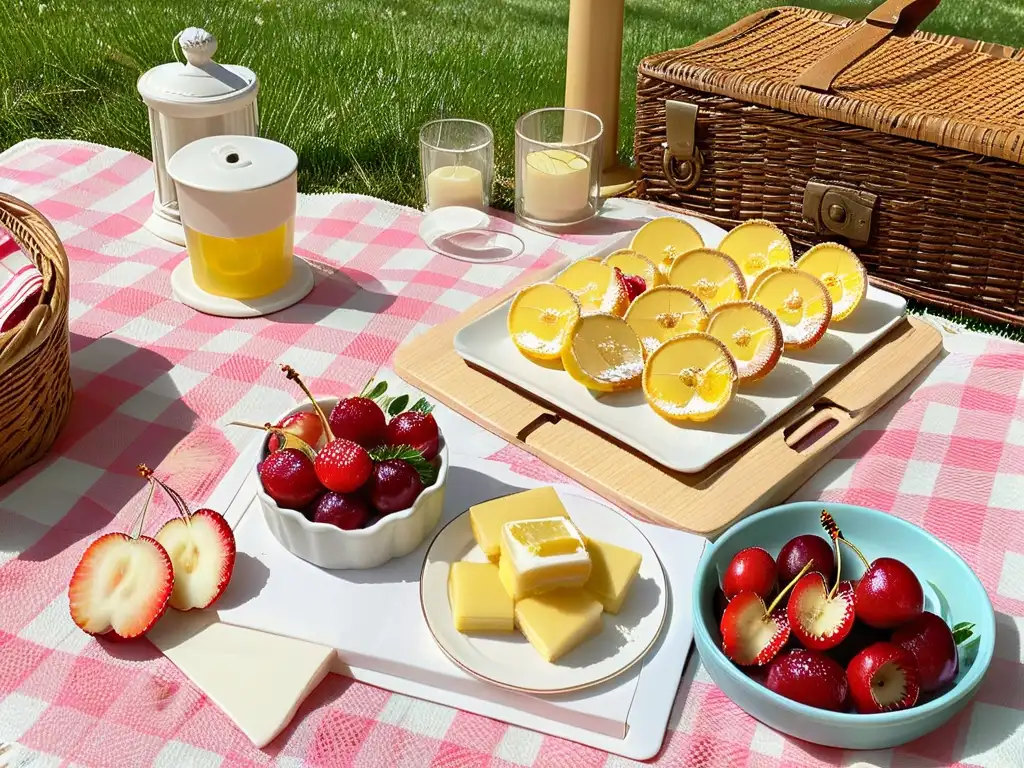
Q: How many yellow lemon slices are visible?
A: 12